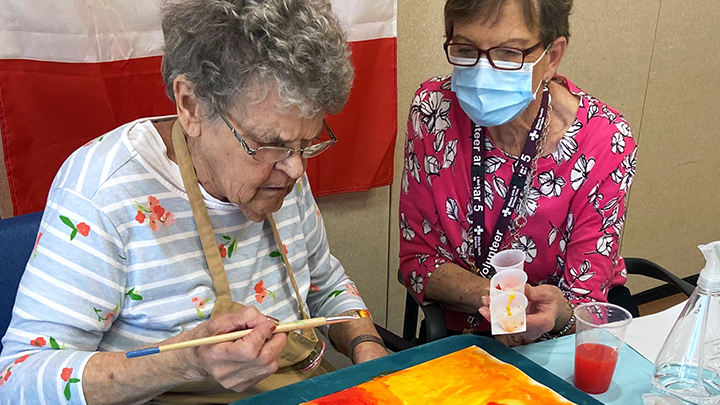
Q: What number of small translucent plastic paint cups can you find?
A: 3